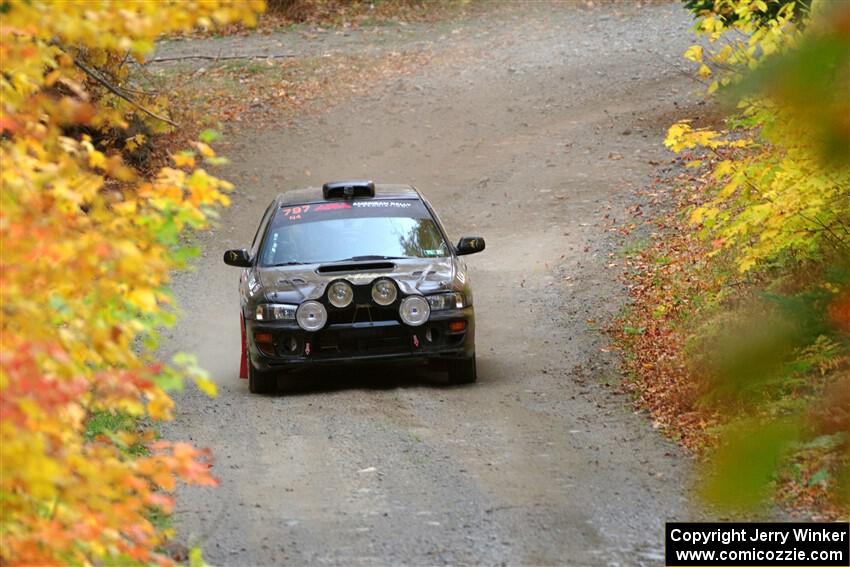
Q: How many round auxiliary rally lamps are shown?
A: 4